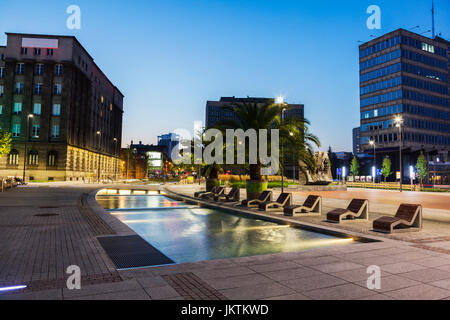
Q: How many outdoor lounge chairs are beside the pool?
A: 8